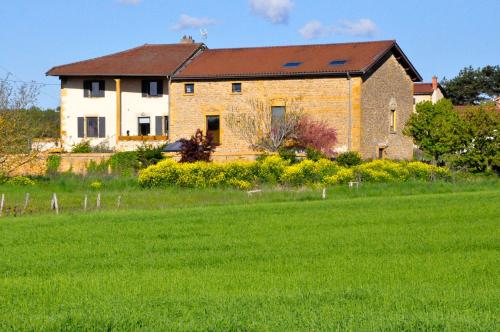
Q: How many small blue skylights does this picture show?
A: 2